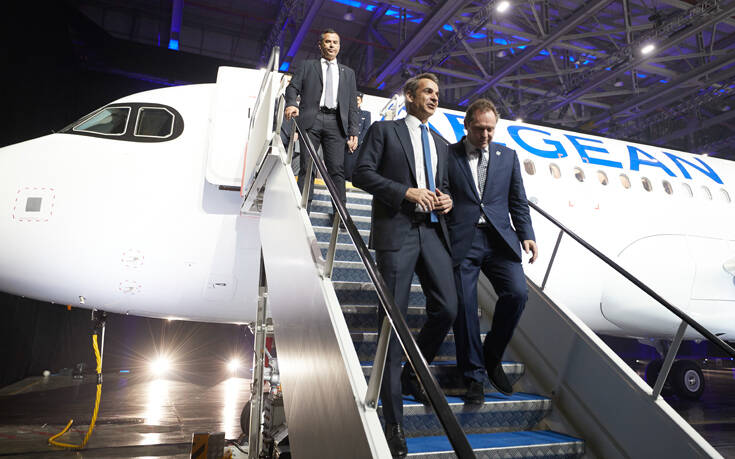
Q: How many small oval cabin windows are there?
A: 10